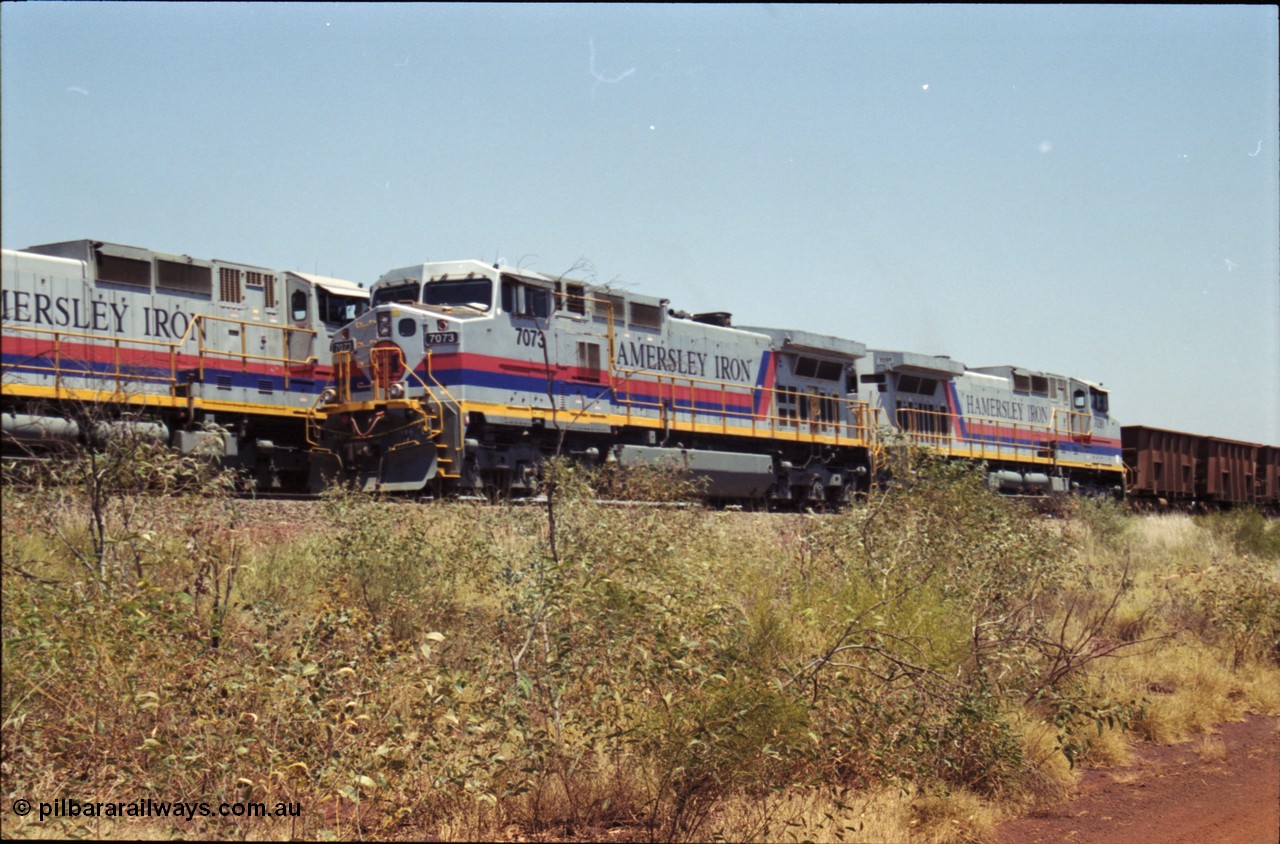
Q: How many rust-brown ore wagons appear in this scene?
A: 3